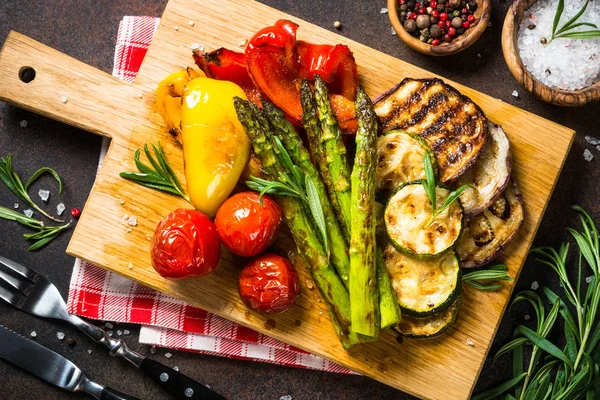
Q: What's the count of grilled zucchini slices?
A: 4